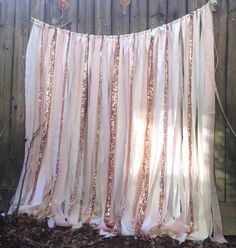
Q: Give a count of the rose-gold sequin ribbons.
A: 10